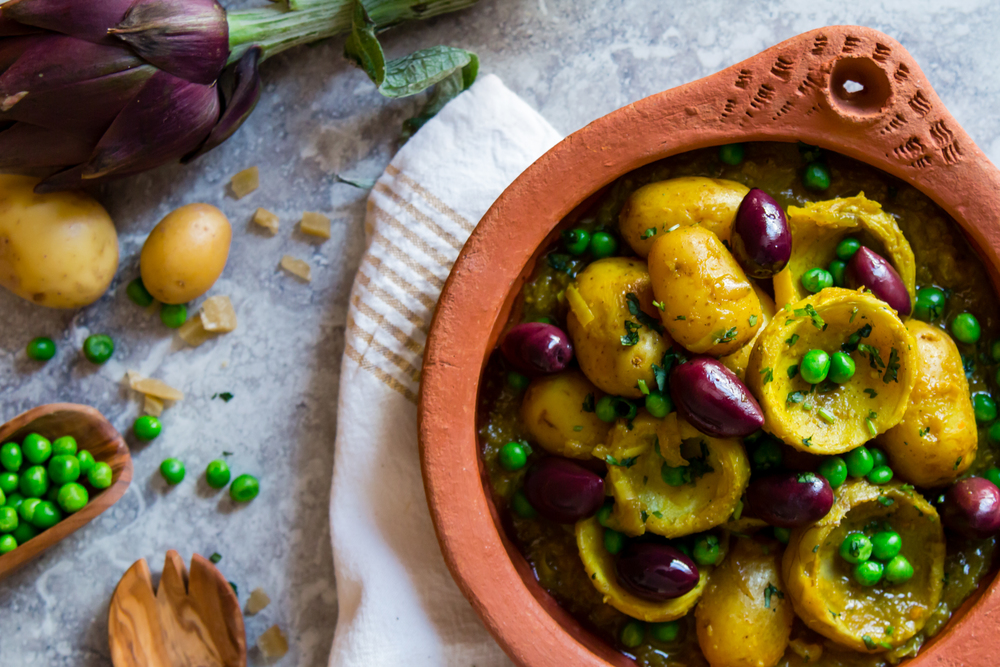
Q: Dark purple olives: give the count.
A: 8